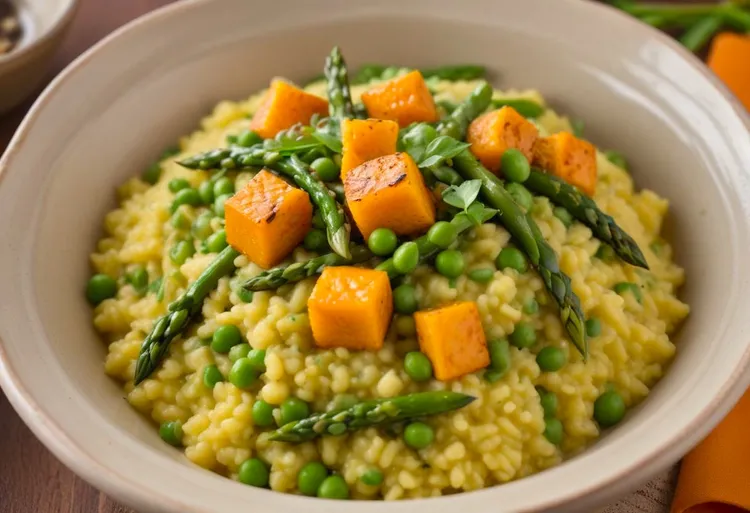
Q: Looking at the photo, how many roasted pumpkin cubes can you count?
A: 9